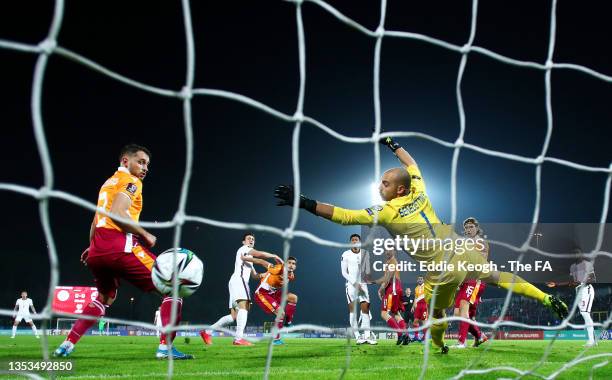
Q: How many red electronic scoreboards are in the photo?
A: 1